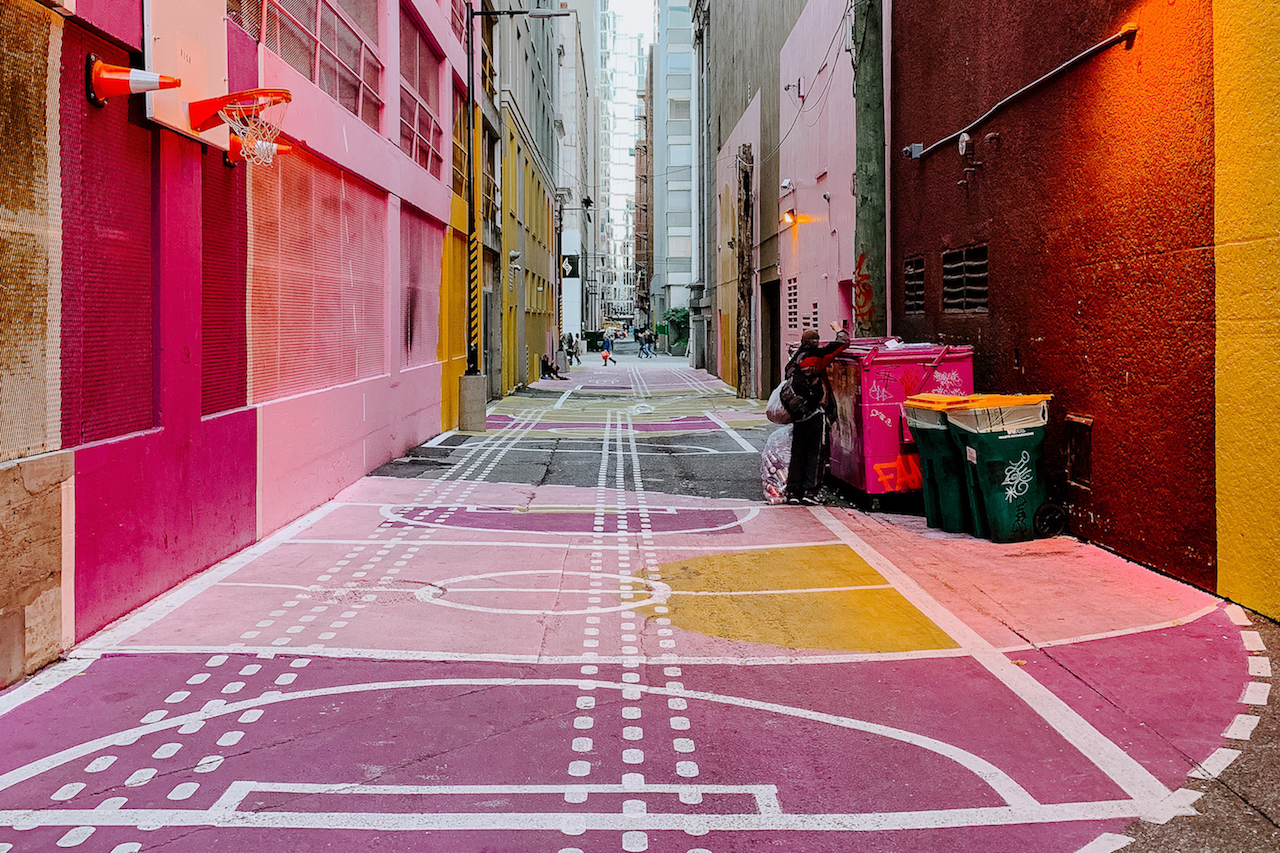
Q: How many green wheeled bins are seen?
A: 2